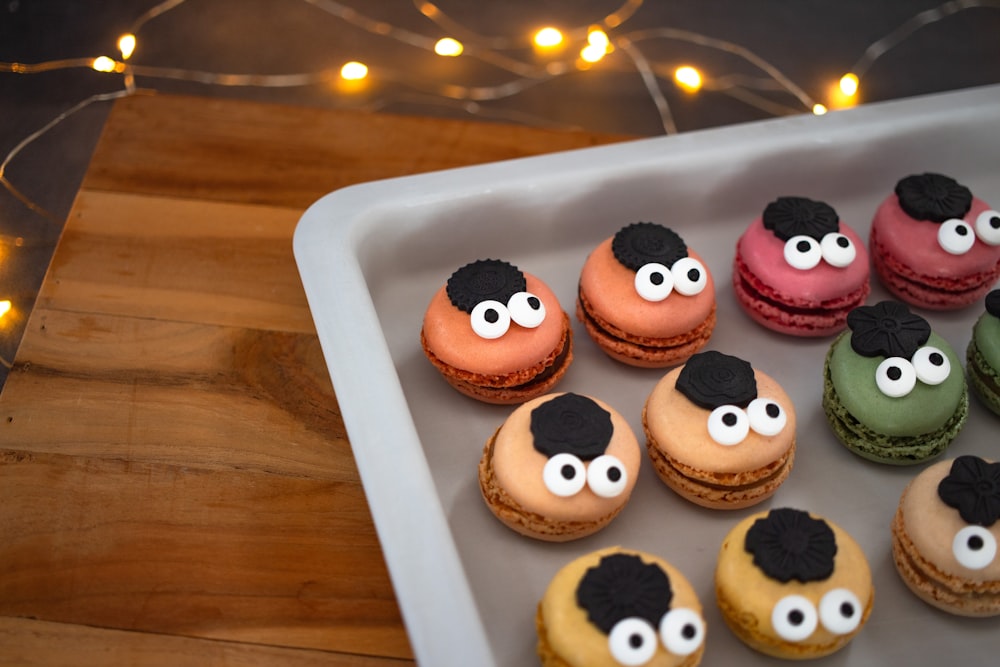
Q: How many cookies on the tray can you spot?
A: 11